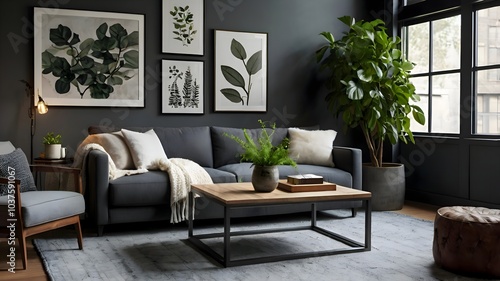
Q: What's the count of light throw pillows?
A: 3